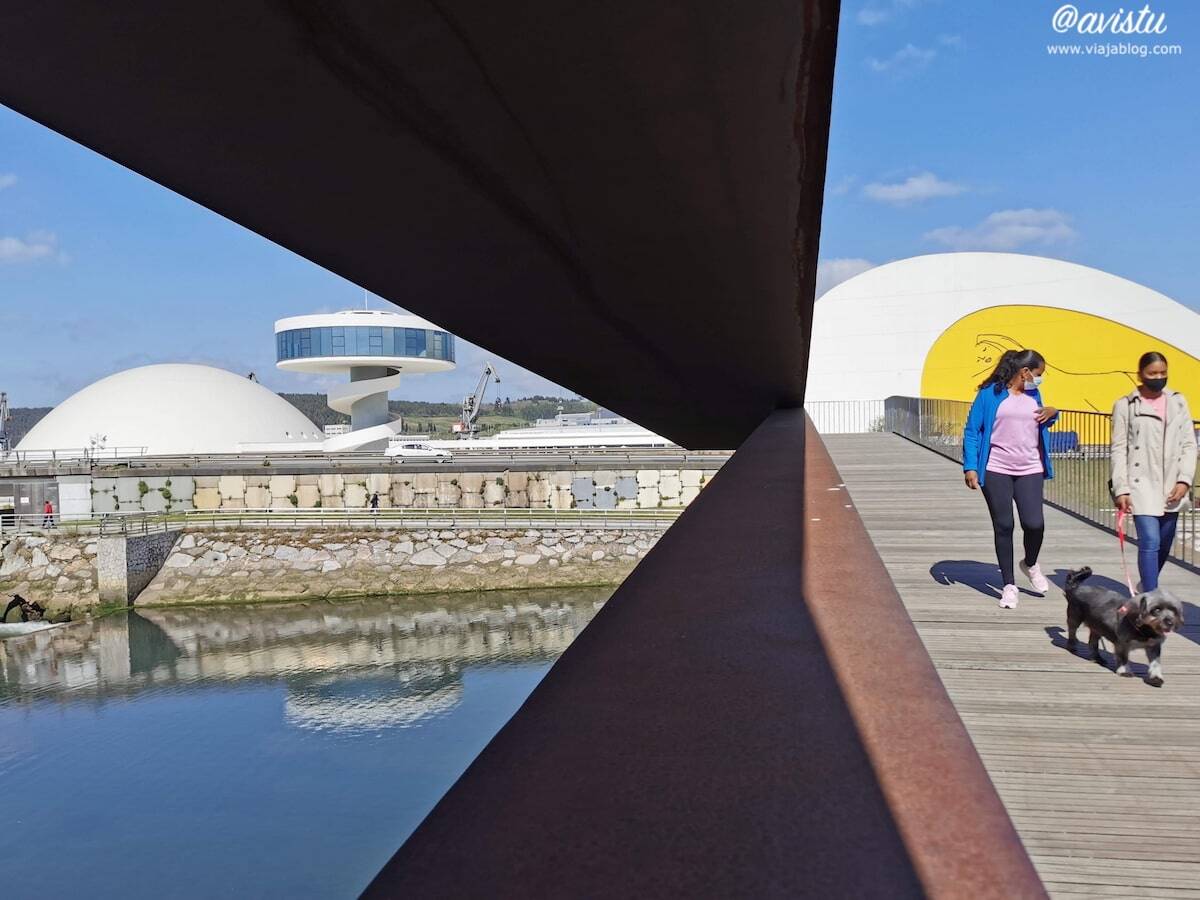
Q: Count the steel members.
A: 2